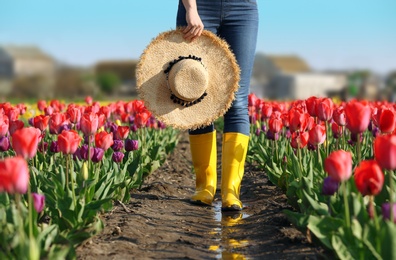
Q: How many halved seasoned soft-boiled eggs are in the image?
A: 0